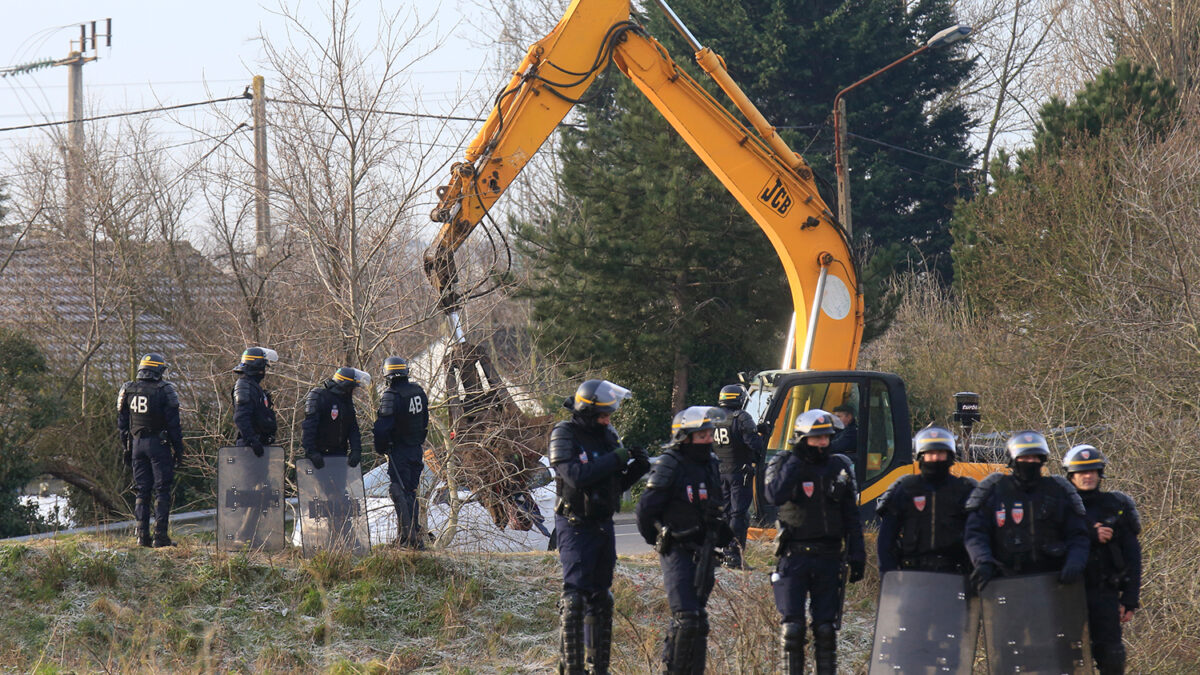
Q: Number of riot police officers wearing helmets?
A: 11